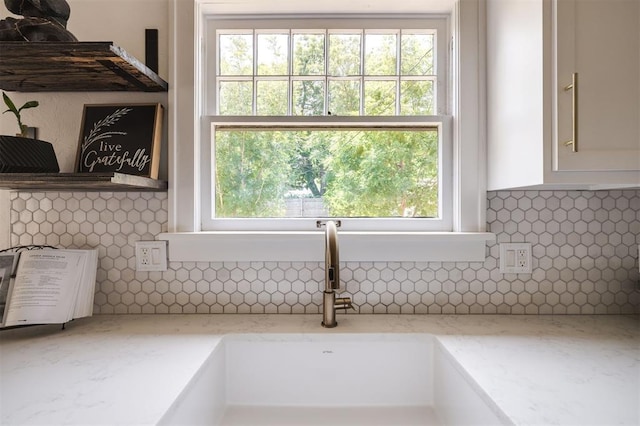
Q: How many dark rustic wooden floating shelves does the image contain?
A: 2